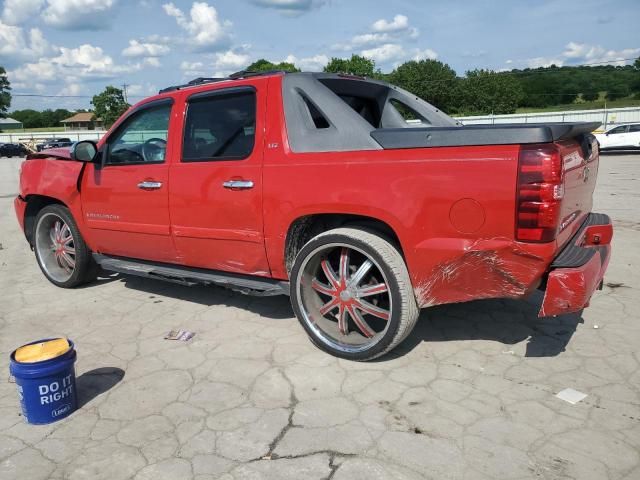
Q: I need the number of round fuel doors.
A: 1